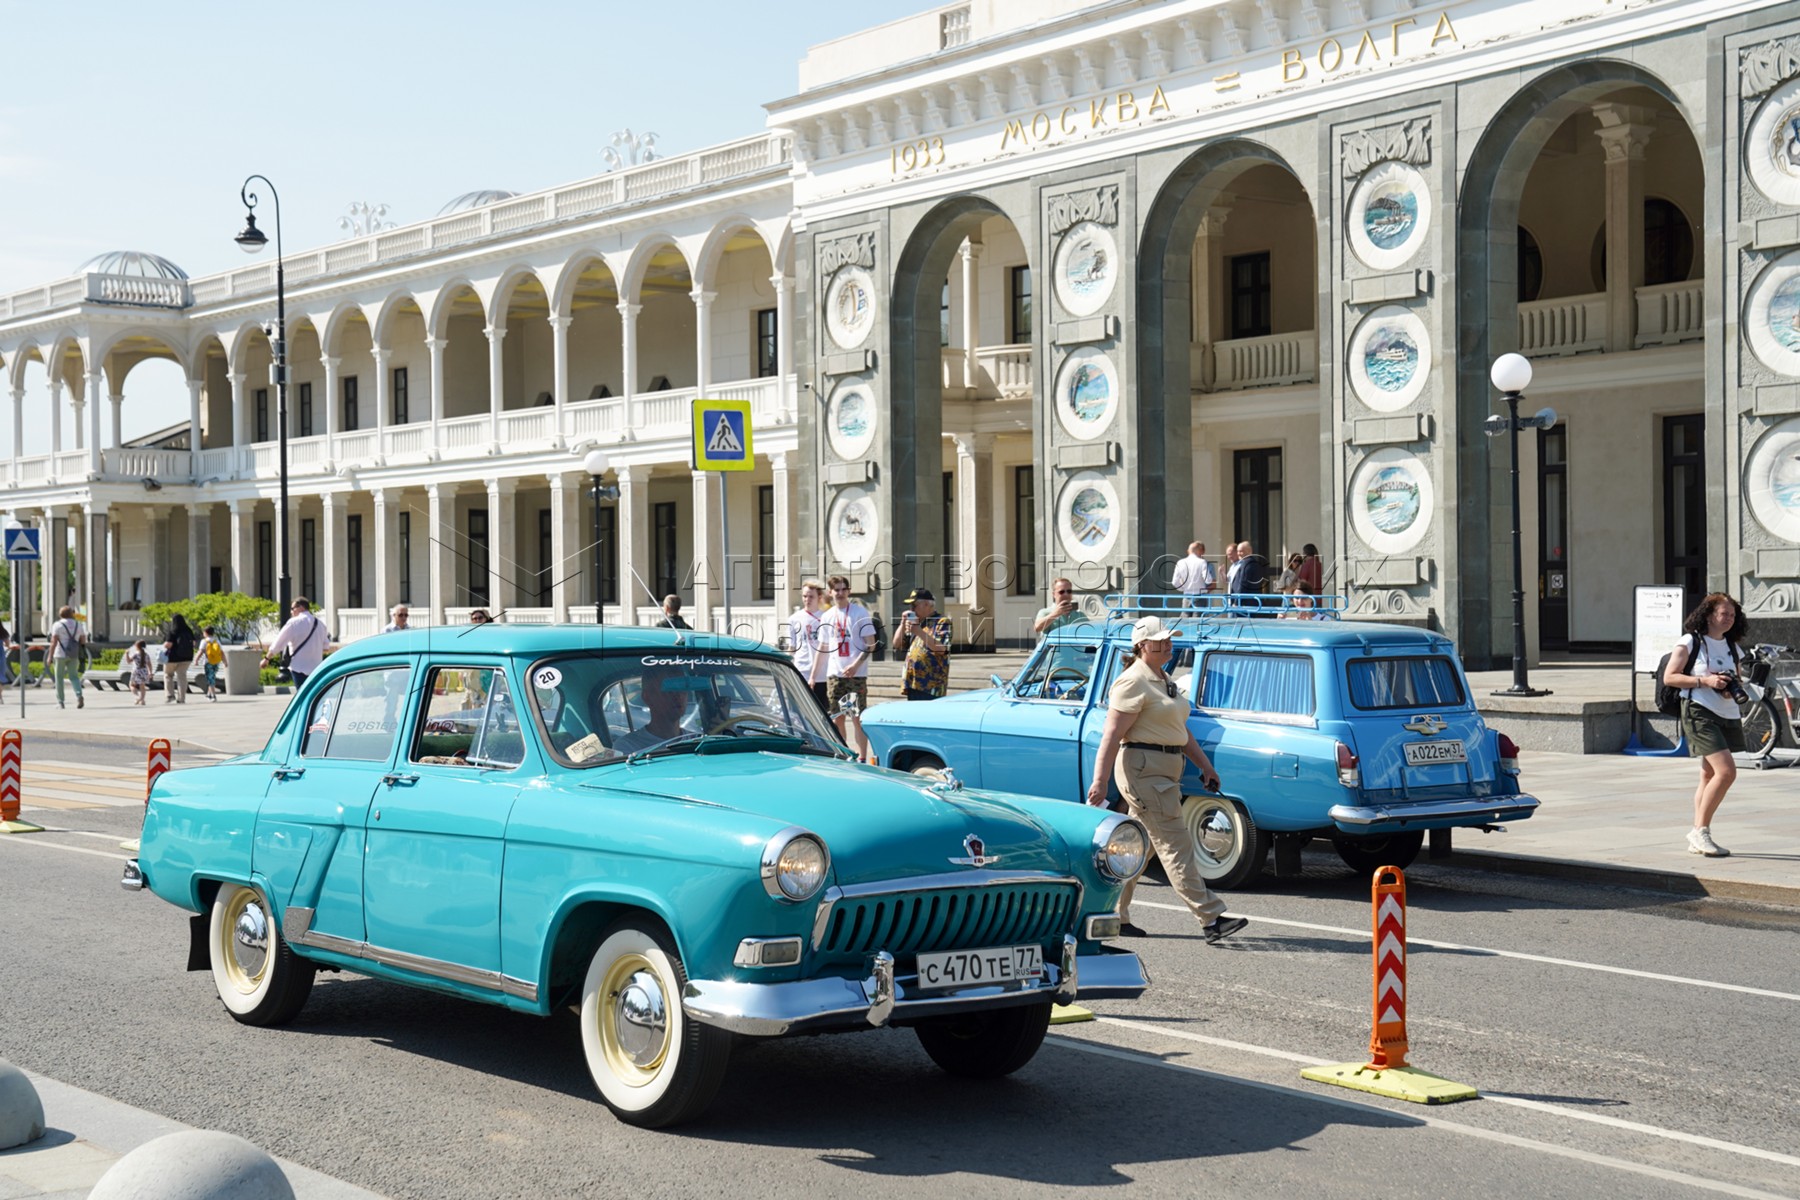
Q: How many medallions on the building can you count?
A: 12